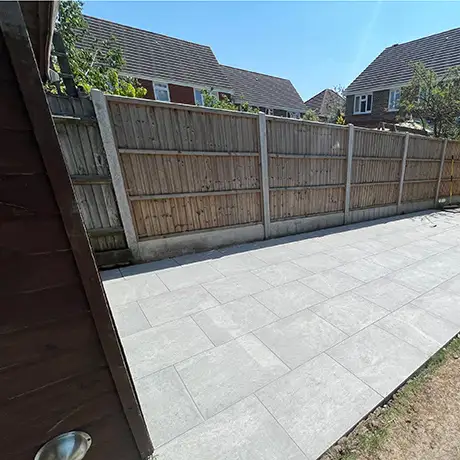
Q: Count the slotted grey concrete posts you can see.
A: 5